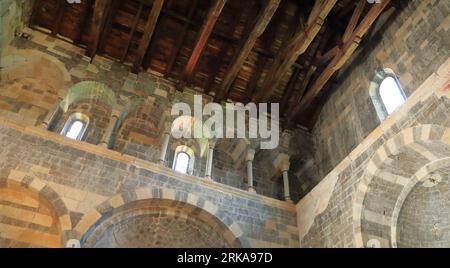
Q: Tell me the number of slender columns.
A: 6